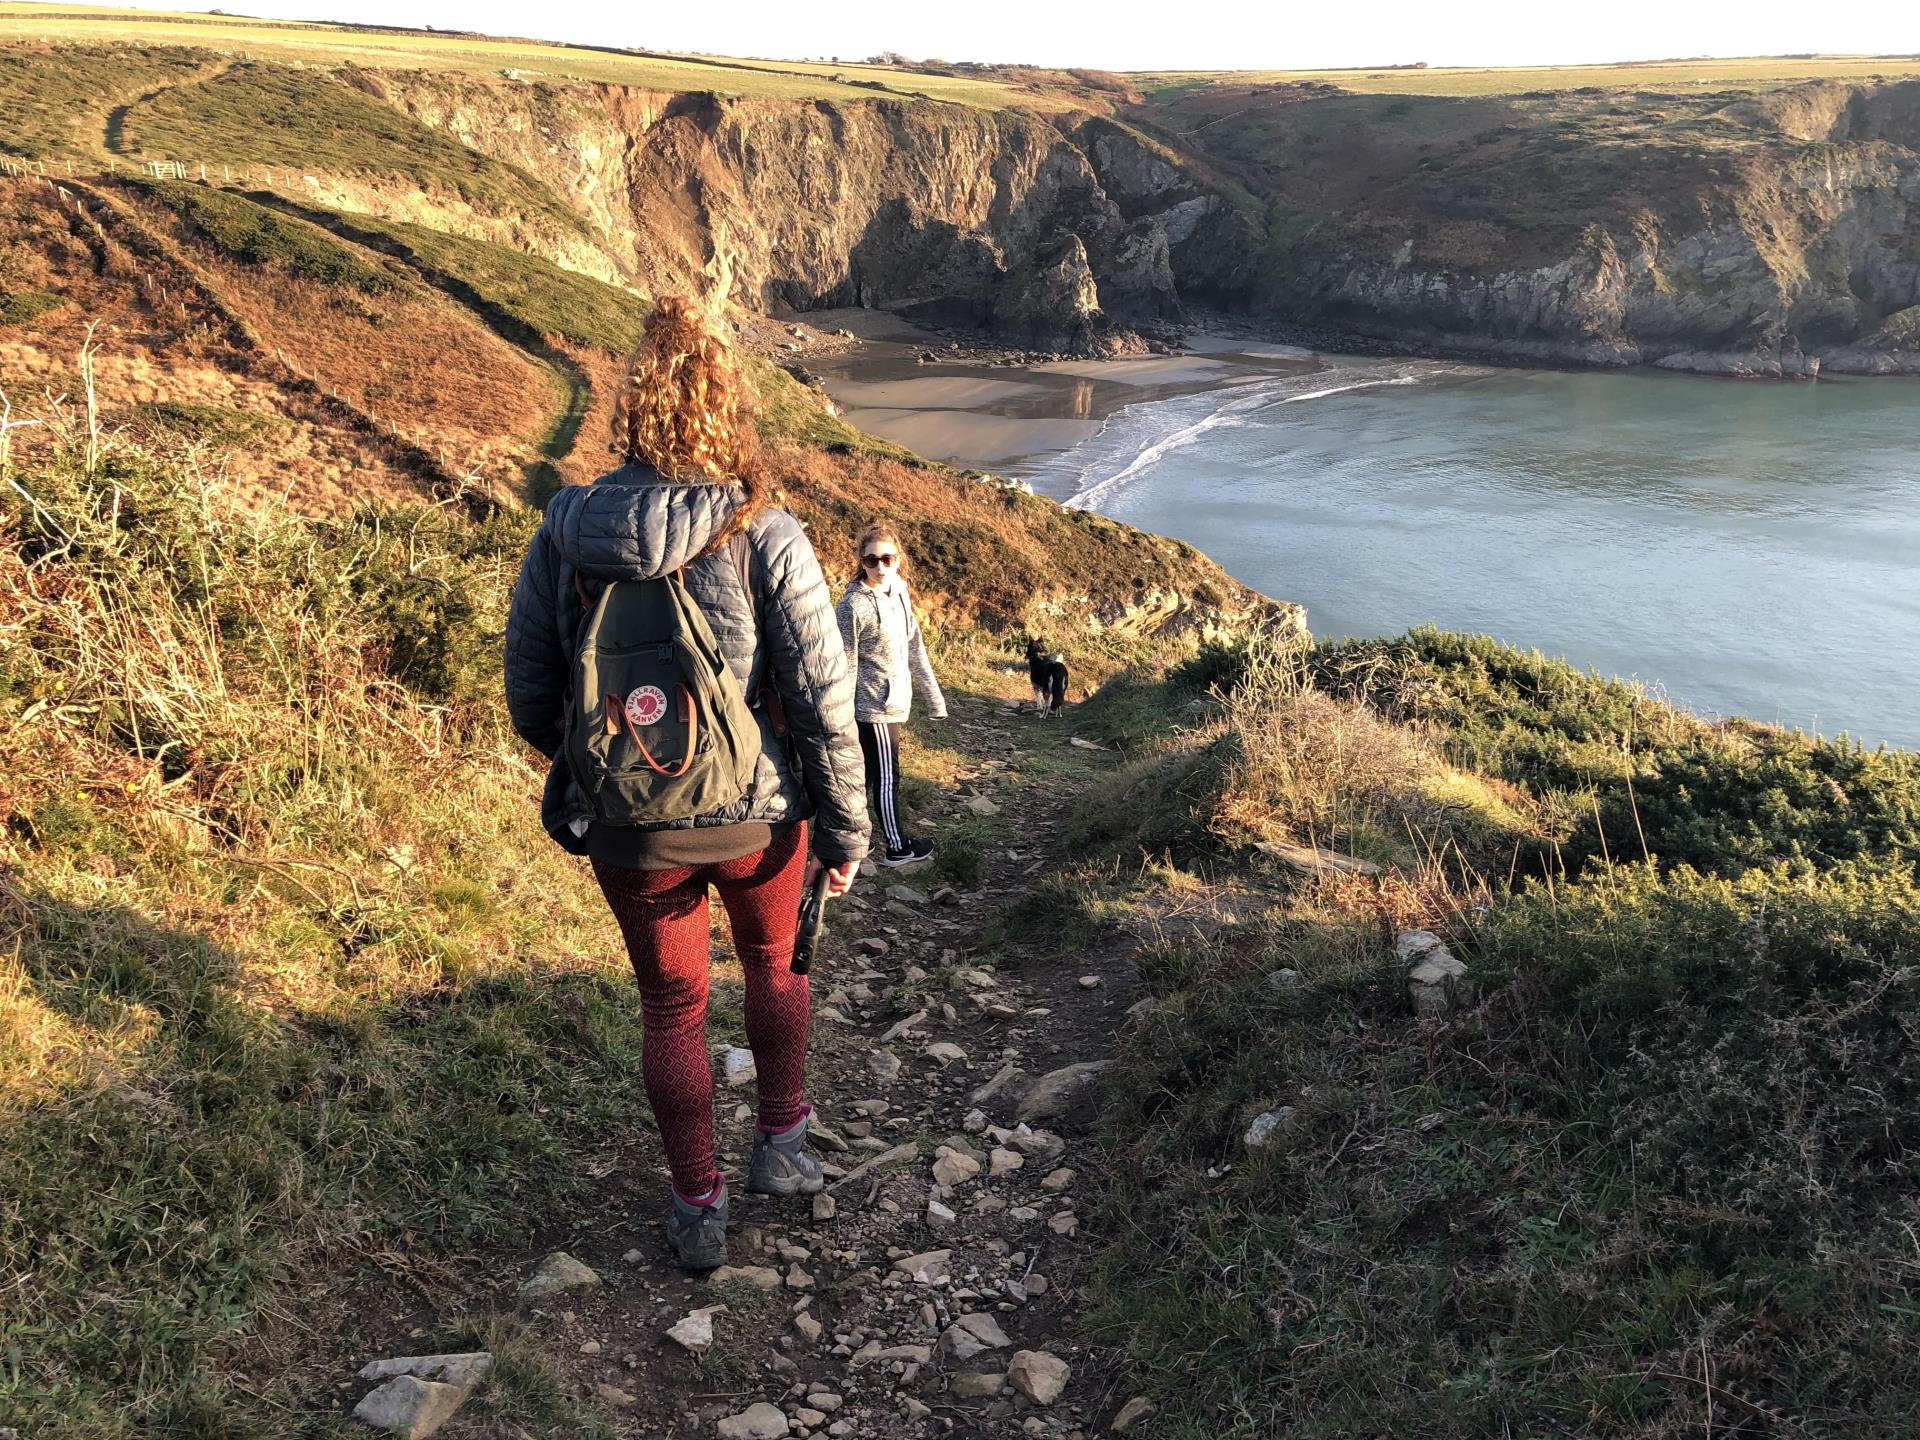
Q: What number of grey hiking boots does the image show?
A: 2